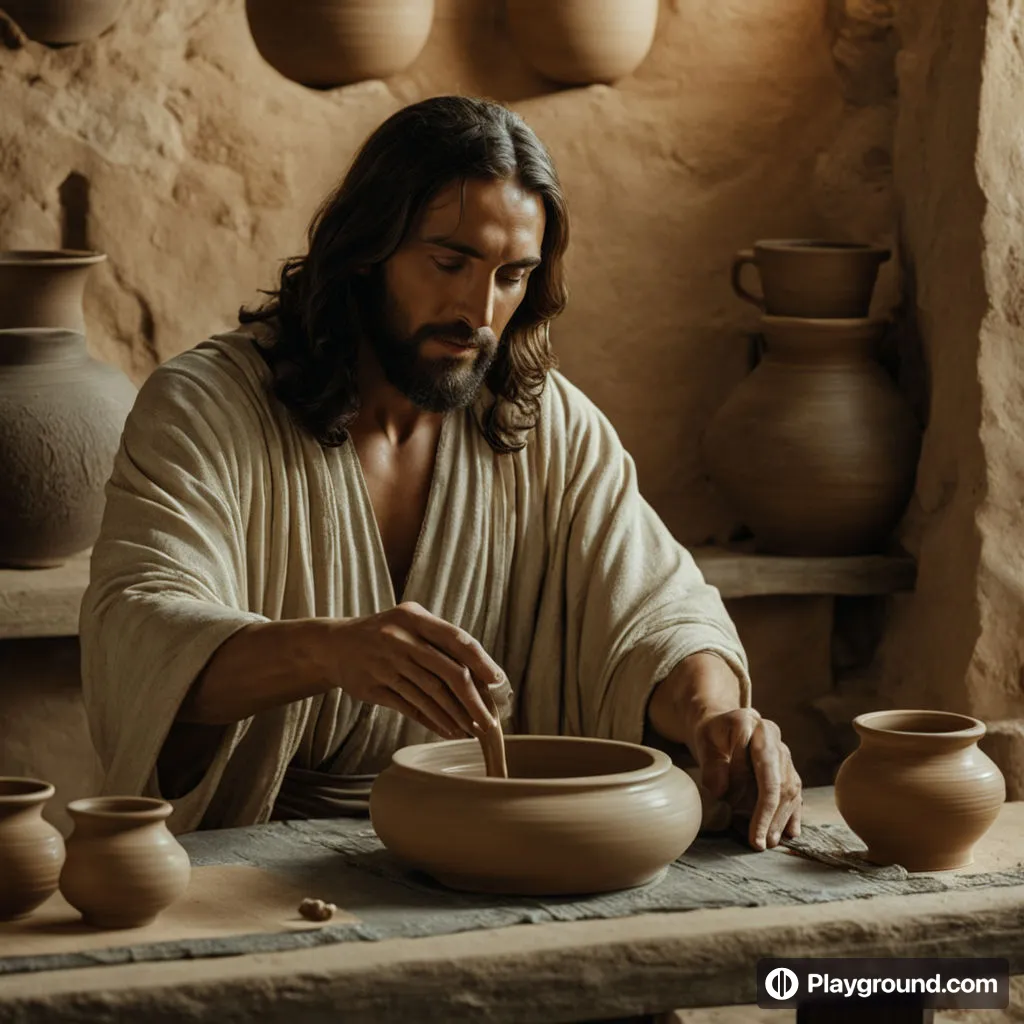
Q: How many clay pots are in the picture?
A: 11